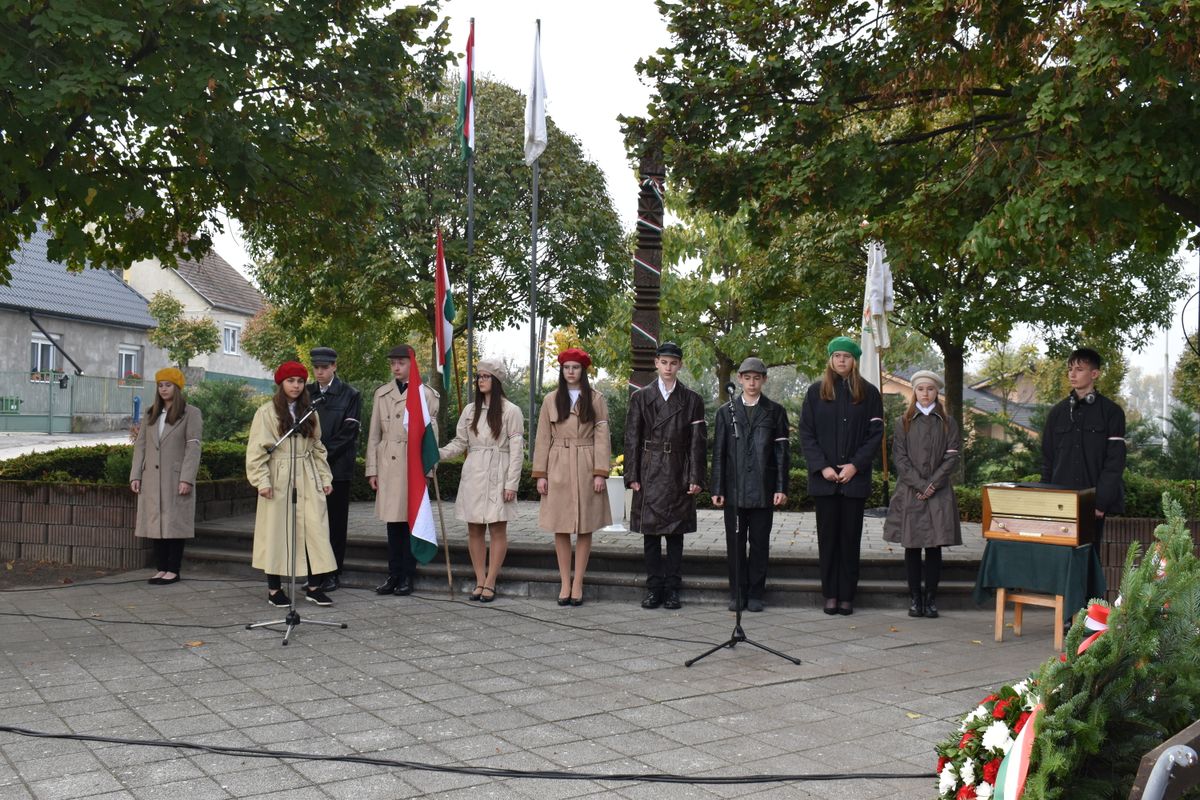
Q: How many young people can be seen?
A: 11